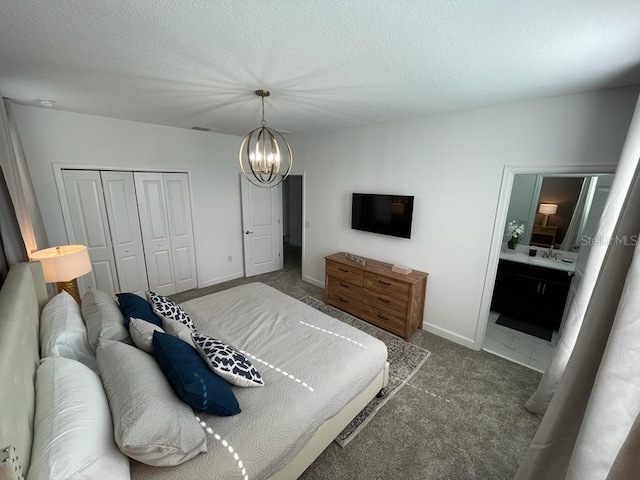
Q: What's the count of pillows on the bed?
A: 9